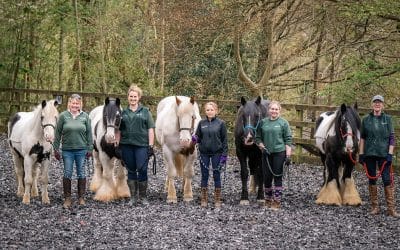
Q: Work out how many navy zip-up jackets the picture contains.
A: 1